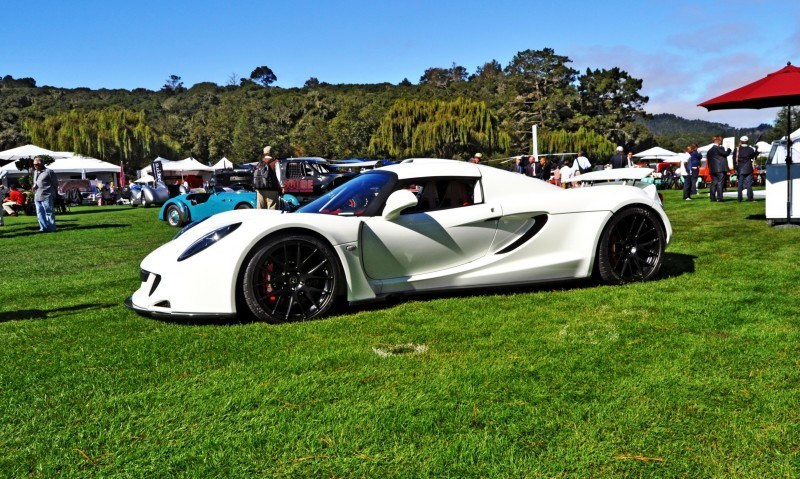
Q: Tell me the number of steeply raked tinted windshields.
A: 1